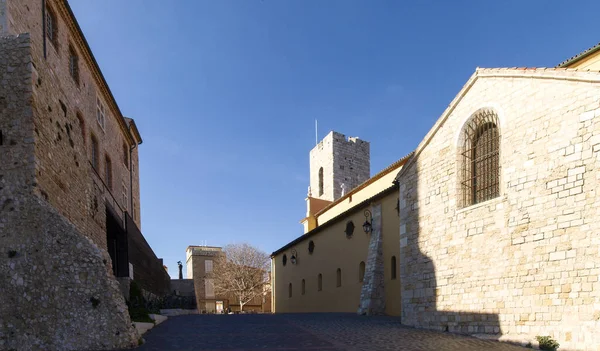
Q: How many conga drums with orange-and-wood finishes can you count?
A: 0